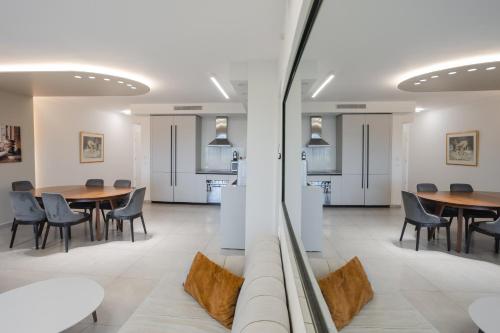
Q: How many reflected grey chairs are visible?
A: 4